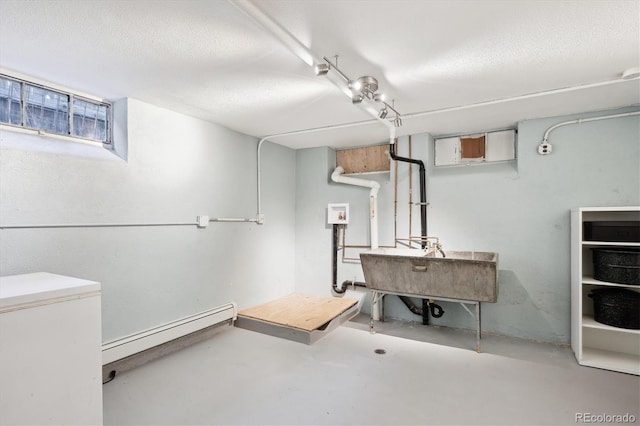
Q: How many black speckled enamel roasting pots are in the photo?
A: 2